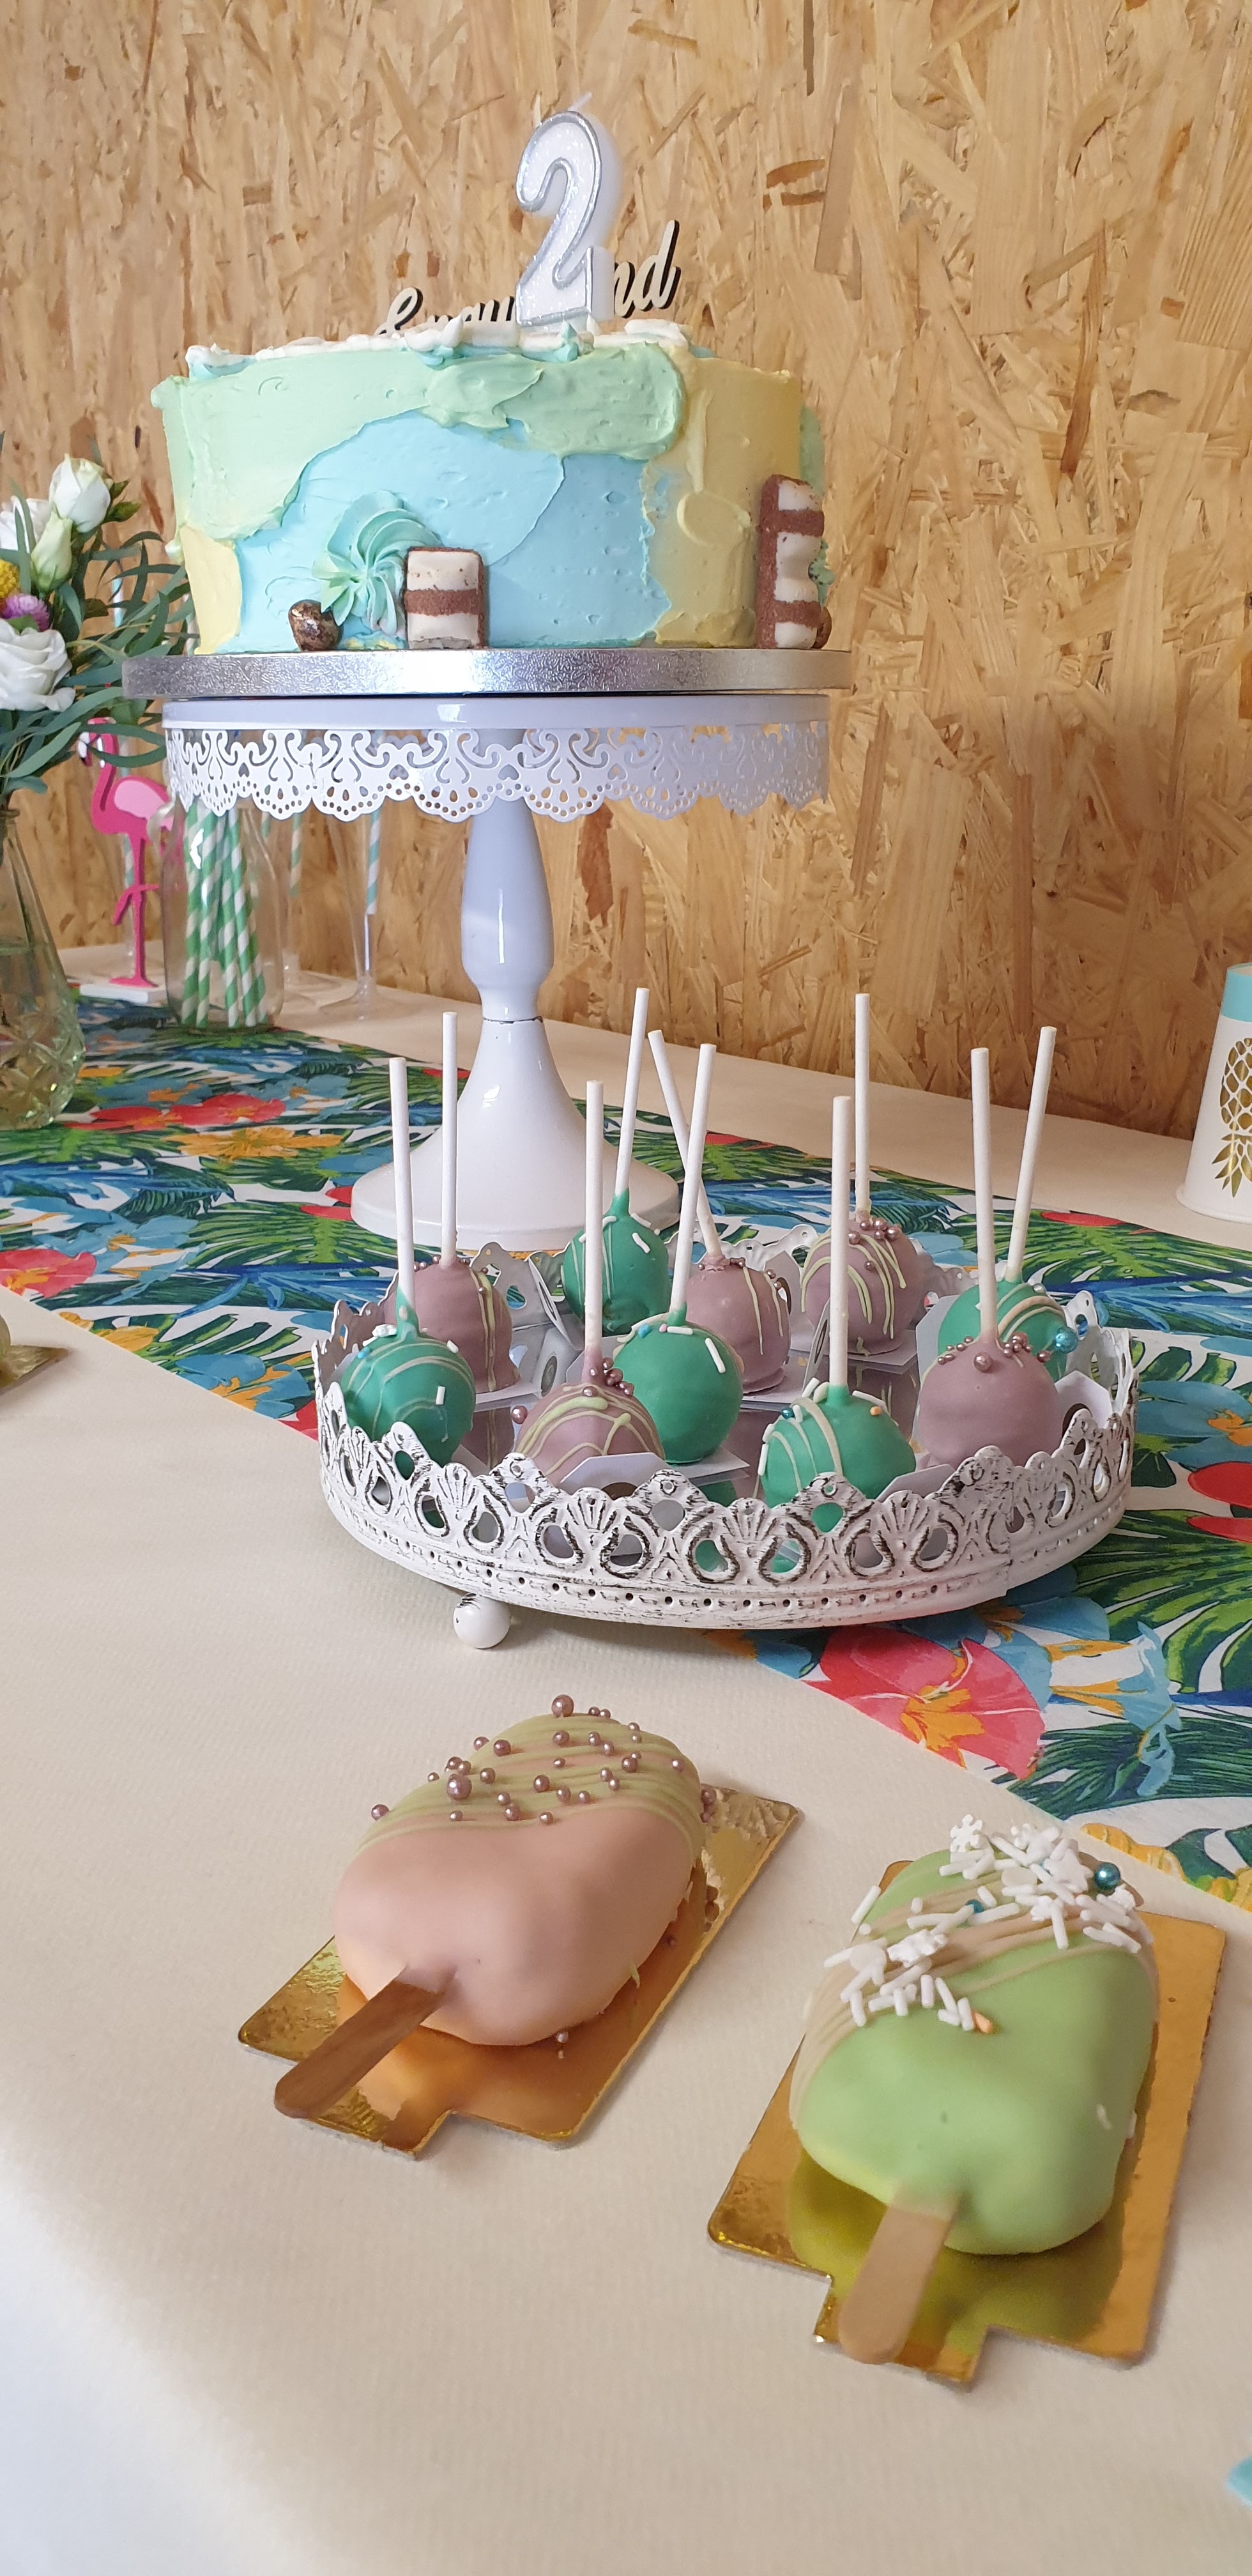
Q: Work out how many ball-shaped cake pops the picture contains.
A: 10